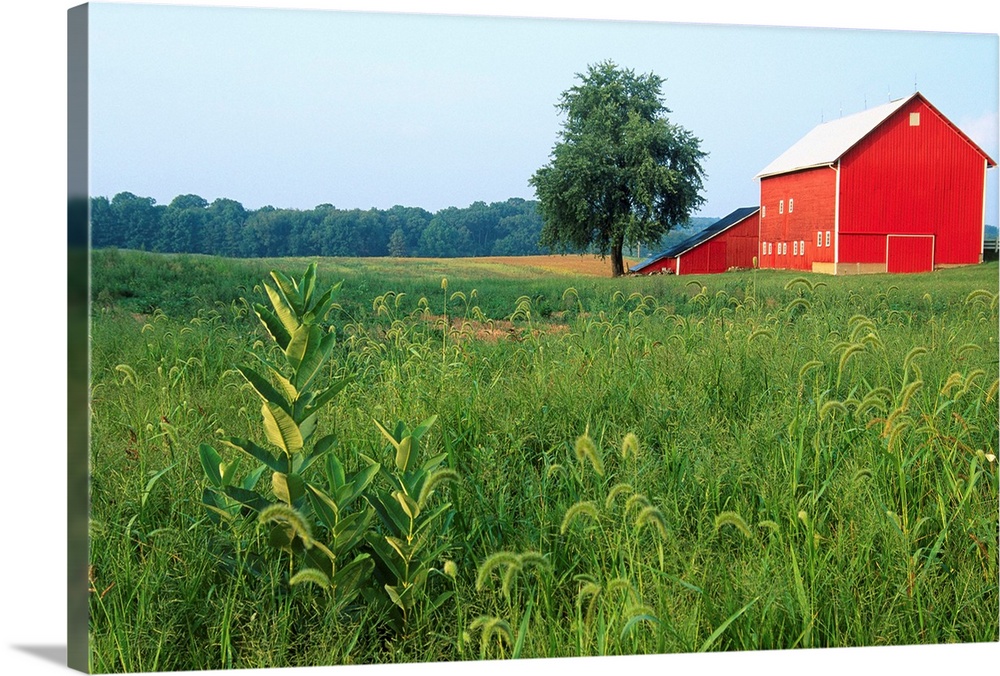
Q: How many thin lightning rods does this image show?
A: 5